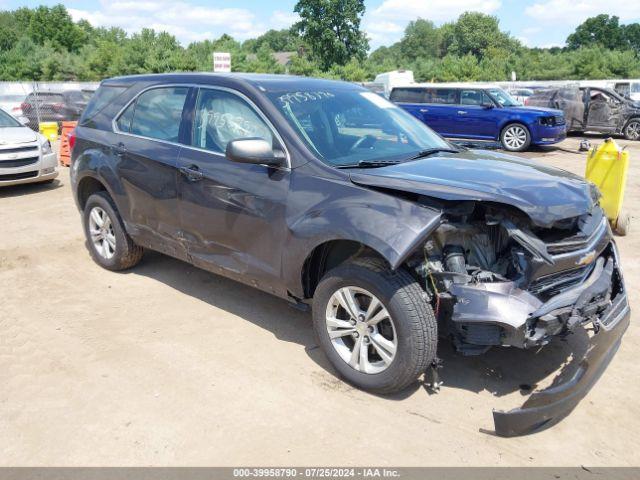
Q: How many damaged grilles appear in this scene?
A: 1